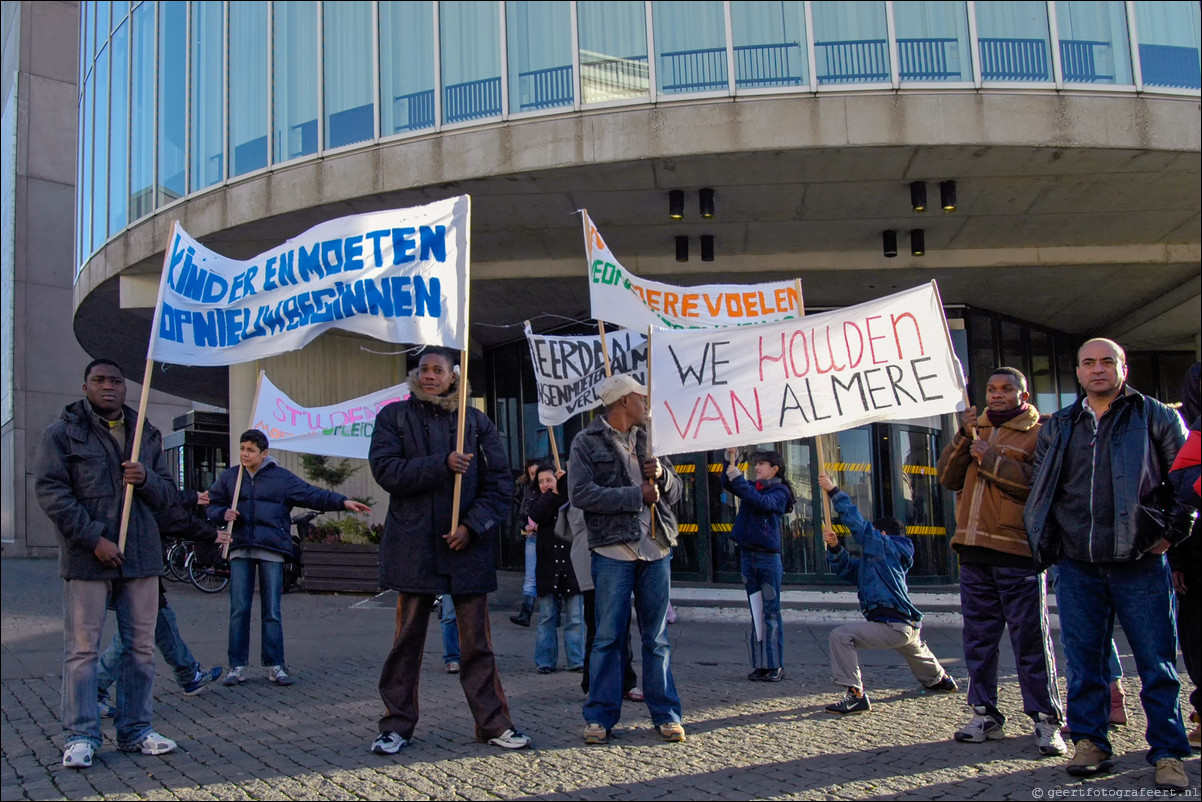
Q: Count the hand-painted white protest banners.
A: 5